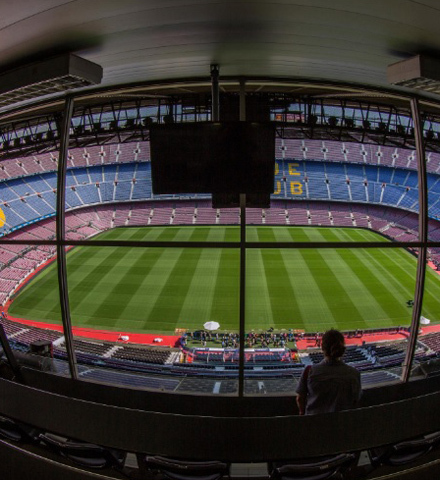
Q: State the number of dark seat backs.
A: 5